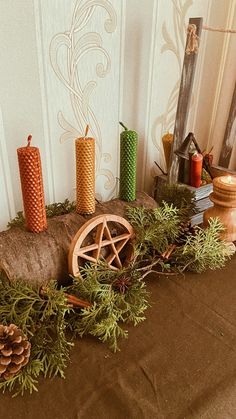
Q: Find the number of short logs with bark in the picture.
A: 1